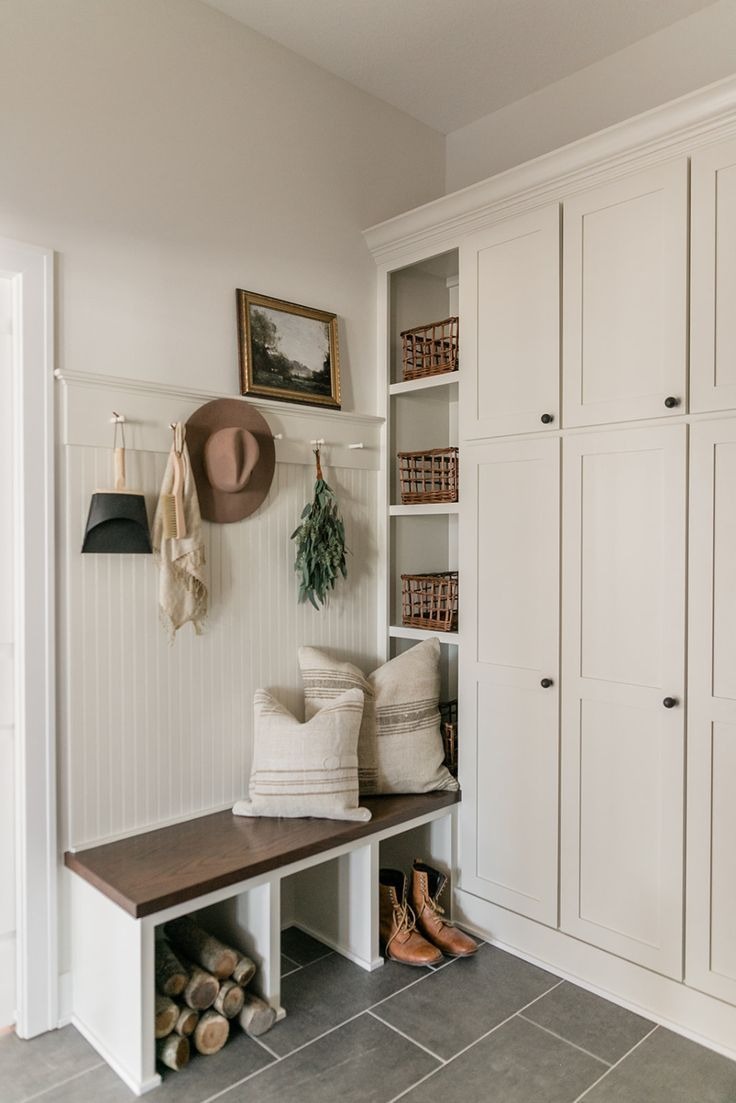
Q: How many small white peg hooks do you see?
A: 5